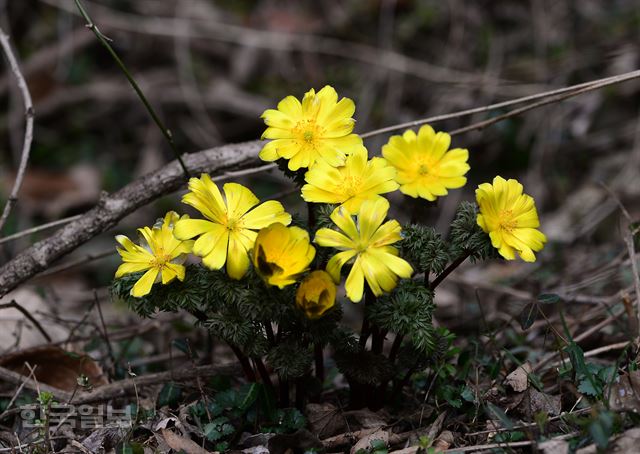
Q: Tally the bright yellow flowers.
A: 9